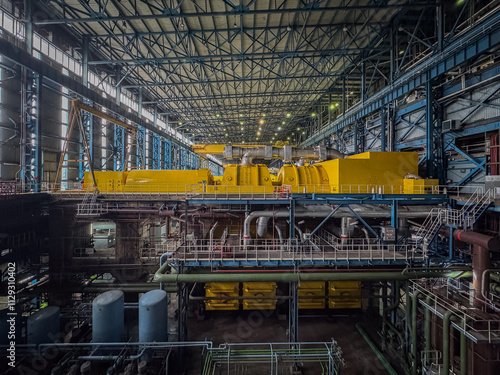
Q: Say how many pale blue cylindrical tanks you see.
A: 3